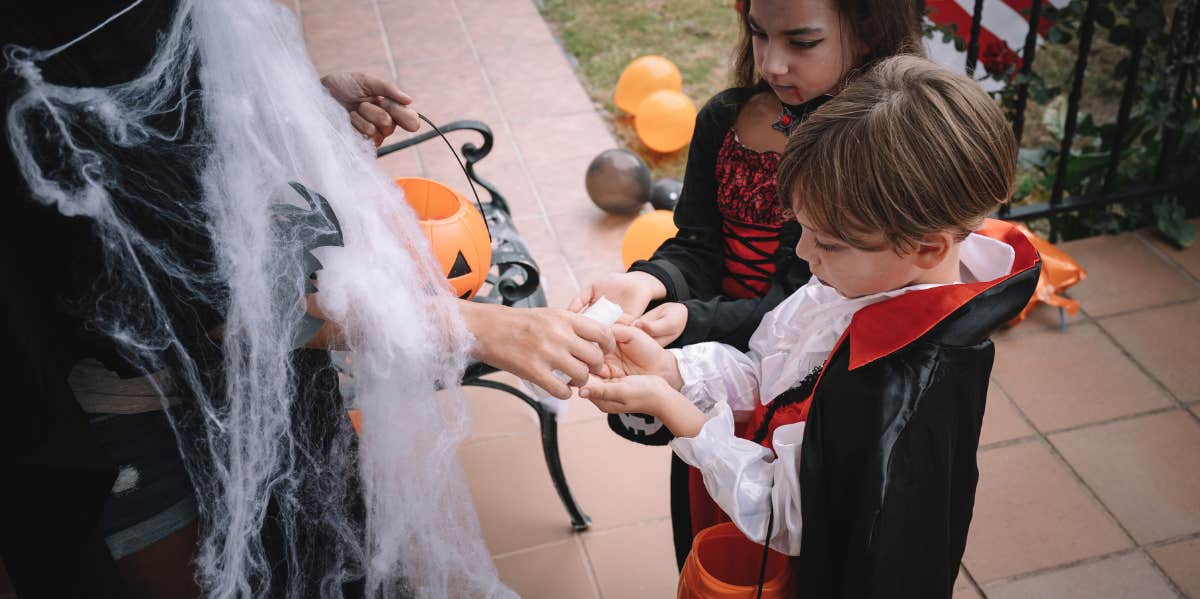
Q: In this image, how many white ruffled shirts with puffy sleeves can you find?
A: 1